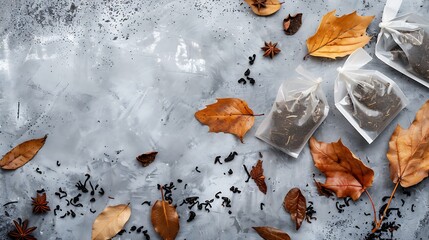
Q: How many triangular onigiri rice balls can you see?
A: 0